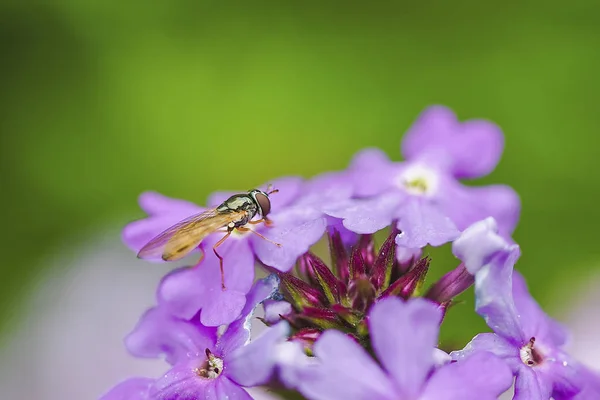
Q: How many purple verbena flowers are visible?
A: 5